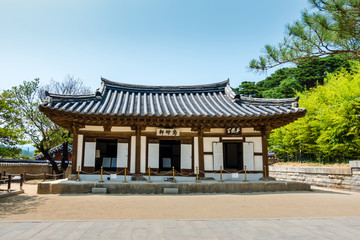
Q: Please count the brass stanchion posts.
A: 9